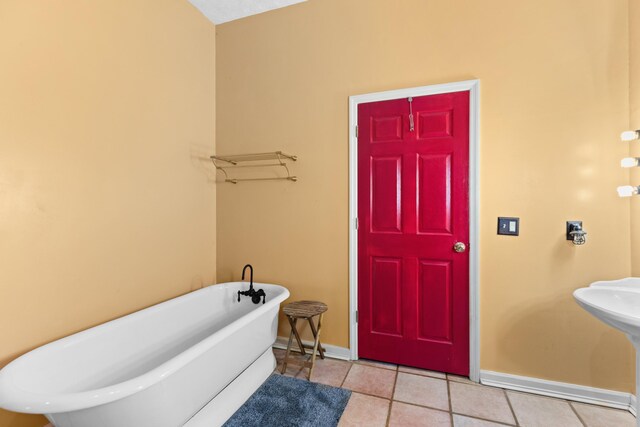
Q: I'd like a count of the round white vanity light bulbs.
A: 3